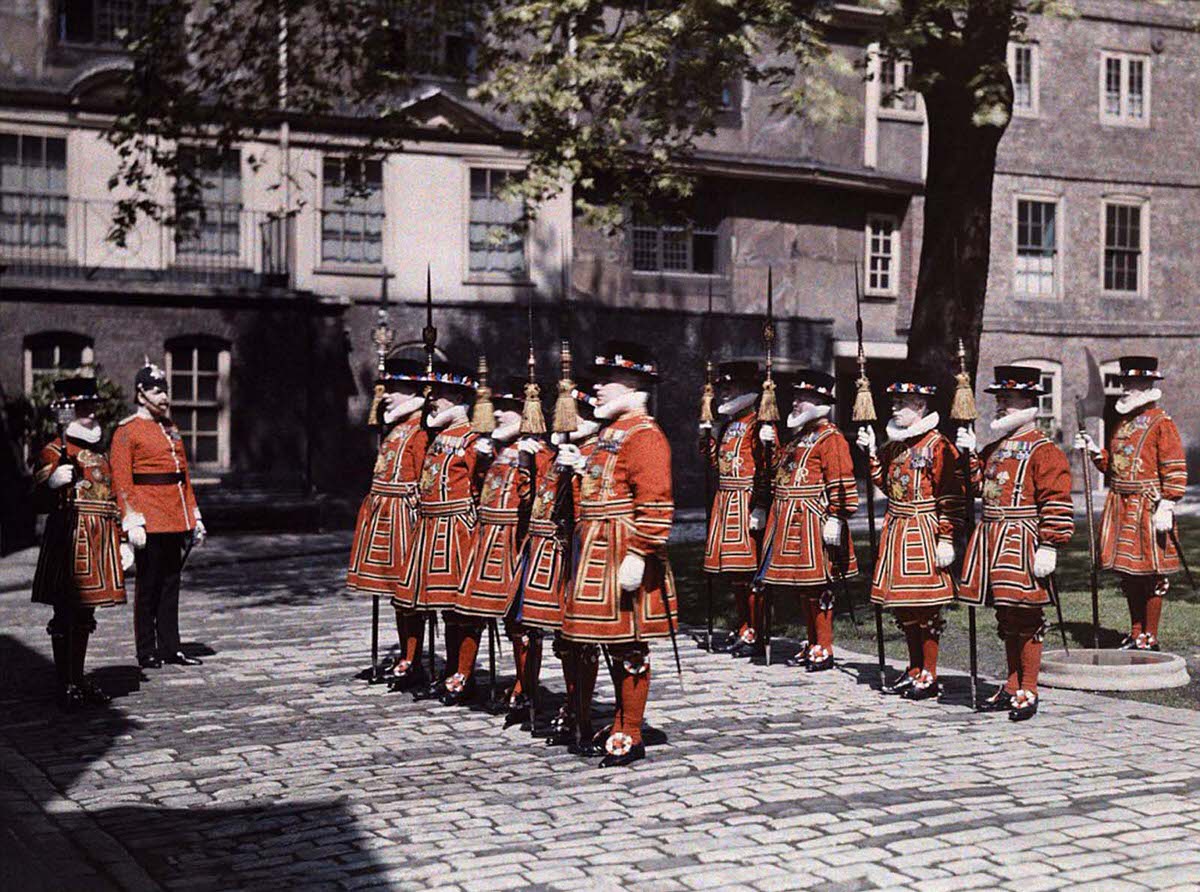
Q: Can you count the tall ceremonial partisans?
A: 9